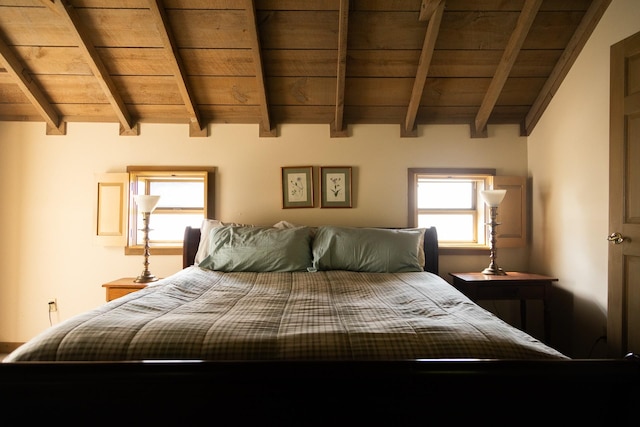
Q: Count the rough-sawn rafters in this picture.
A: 8